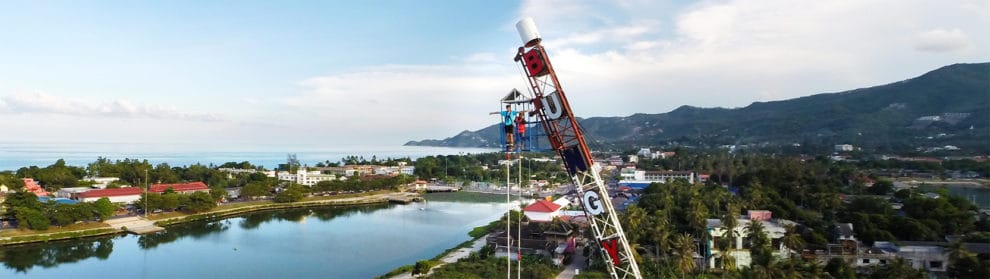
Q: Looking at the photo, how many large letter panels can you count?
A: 5